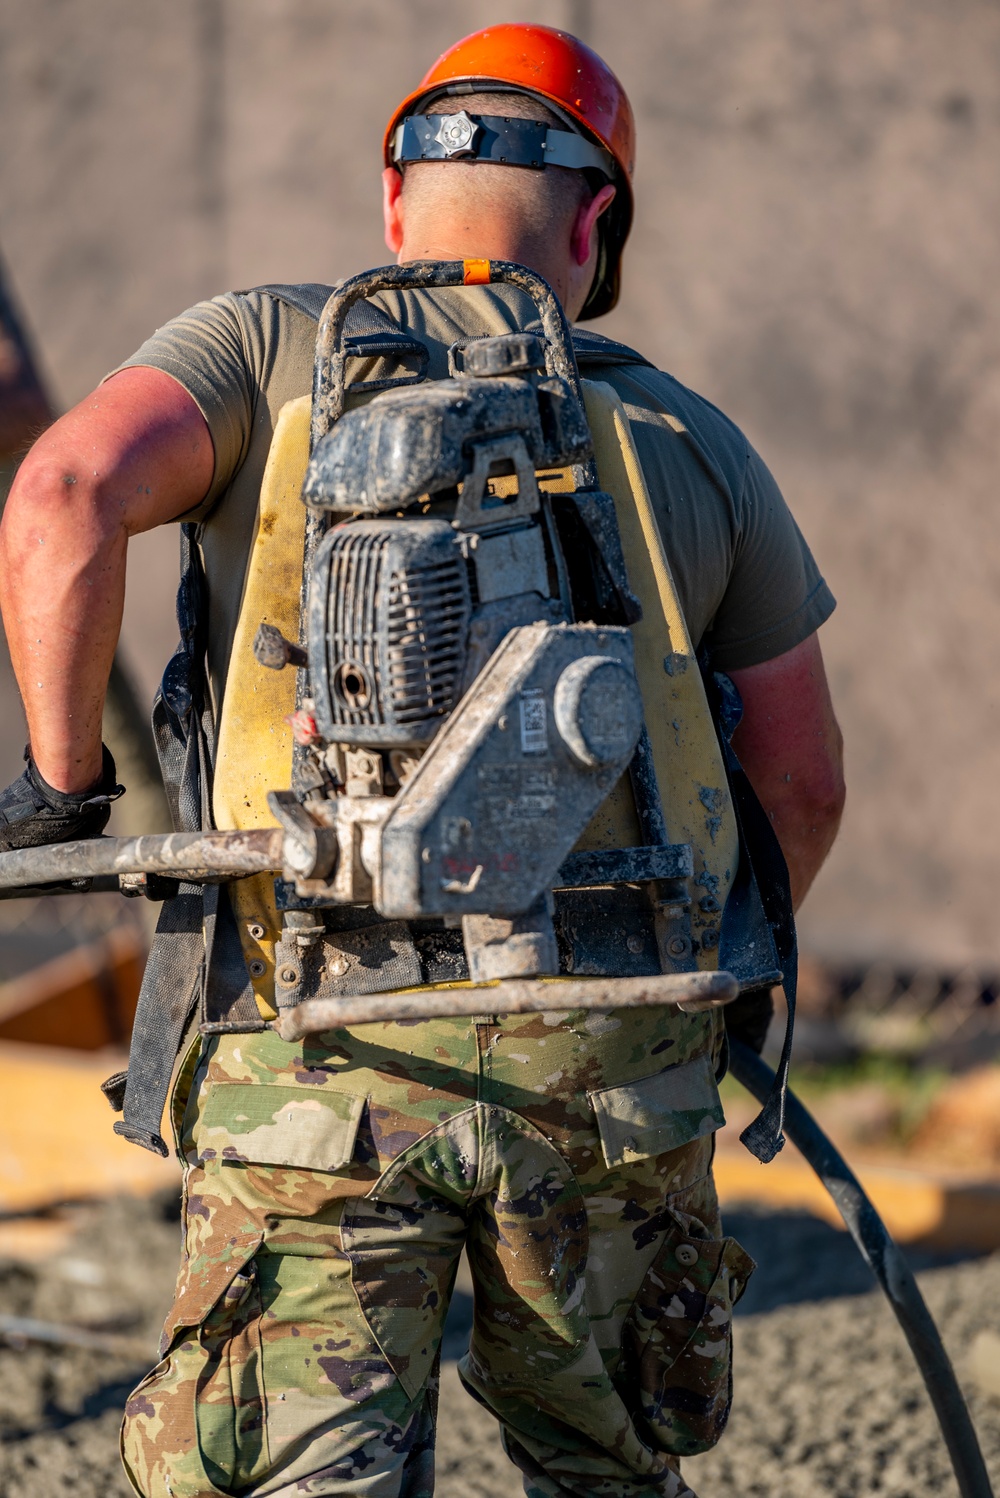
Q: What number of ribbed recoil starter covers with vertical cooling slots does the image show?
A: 1